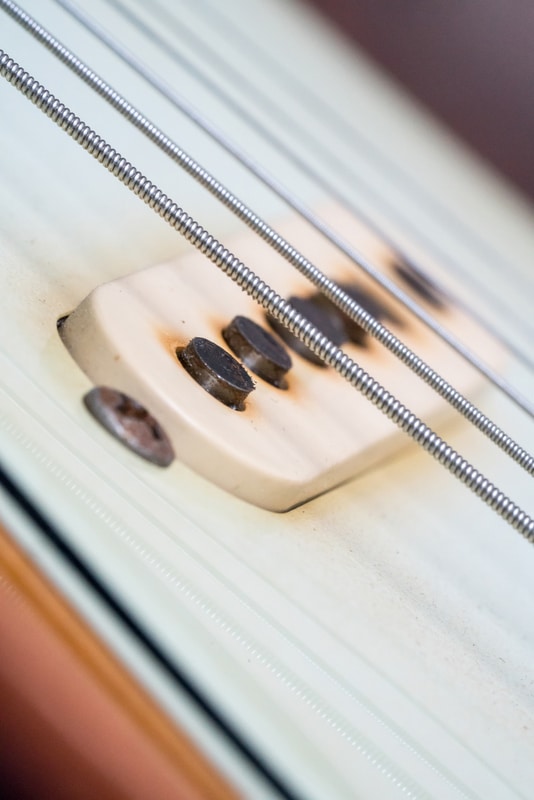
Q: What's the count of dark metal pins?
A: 6